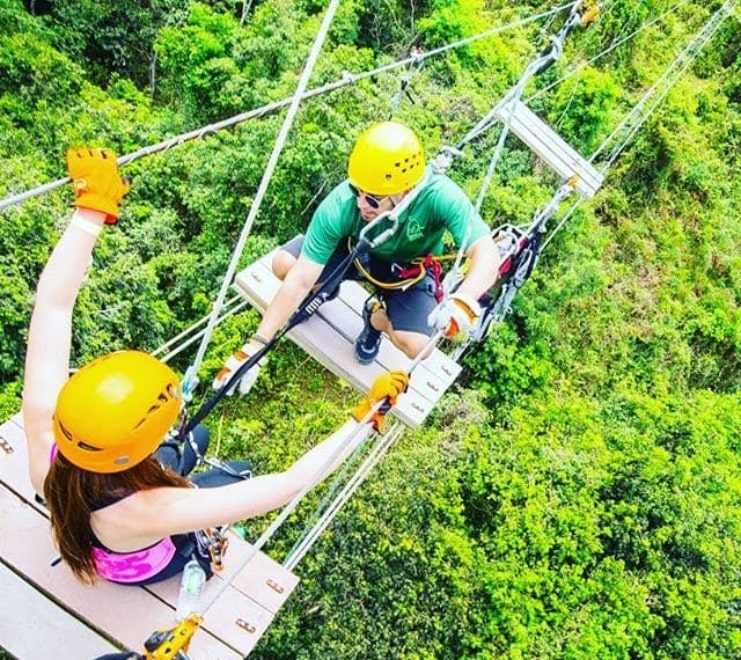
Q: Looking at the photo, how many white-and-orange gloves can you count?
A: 2